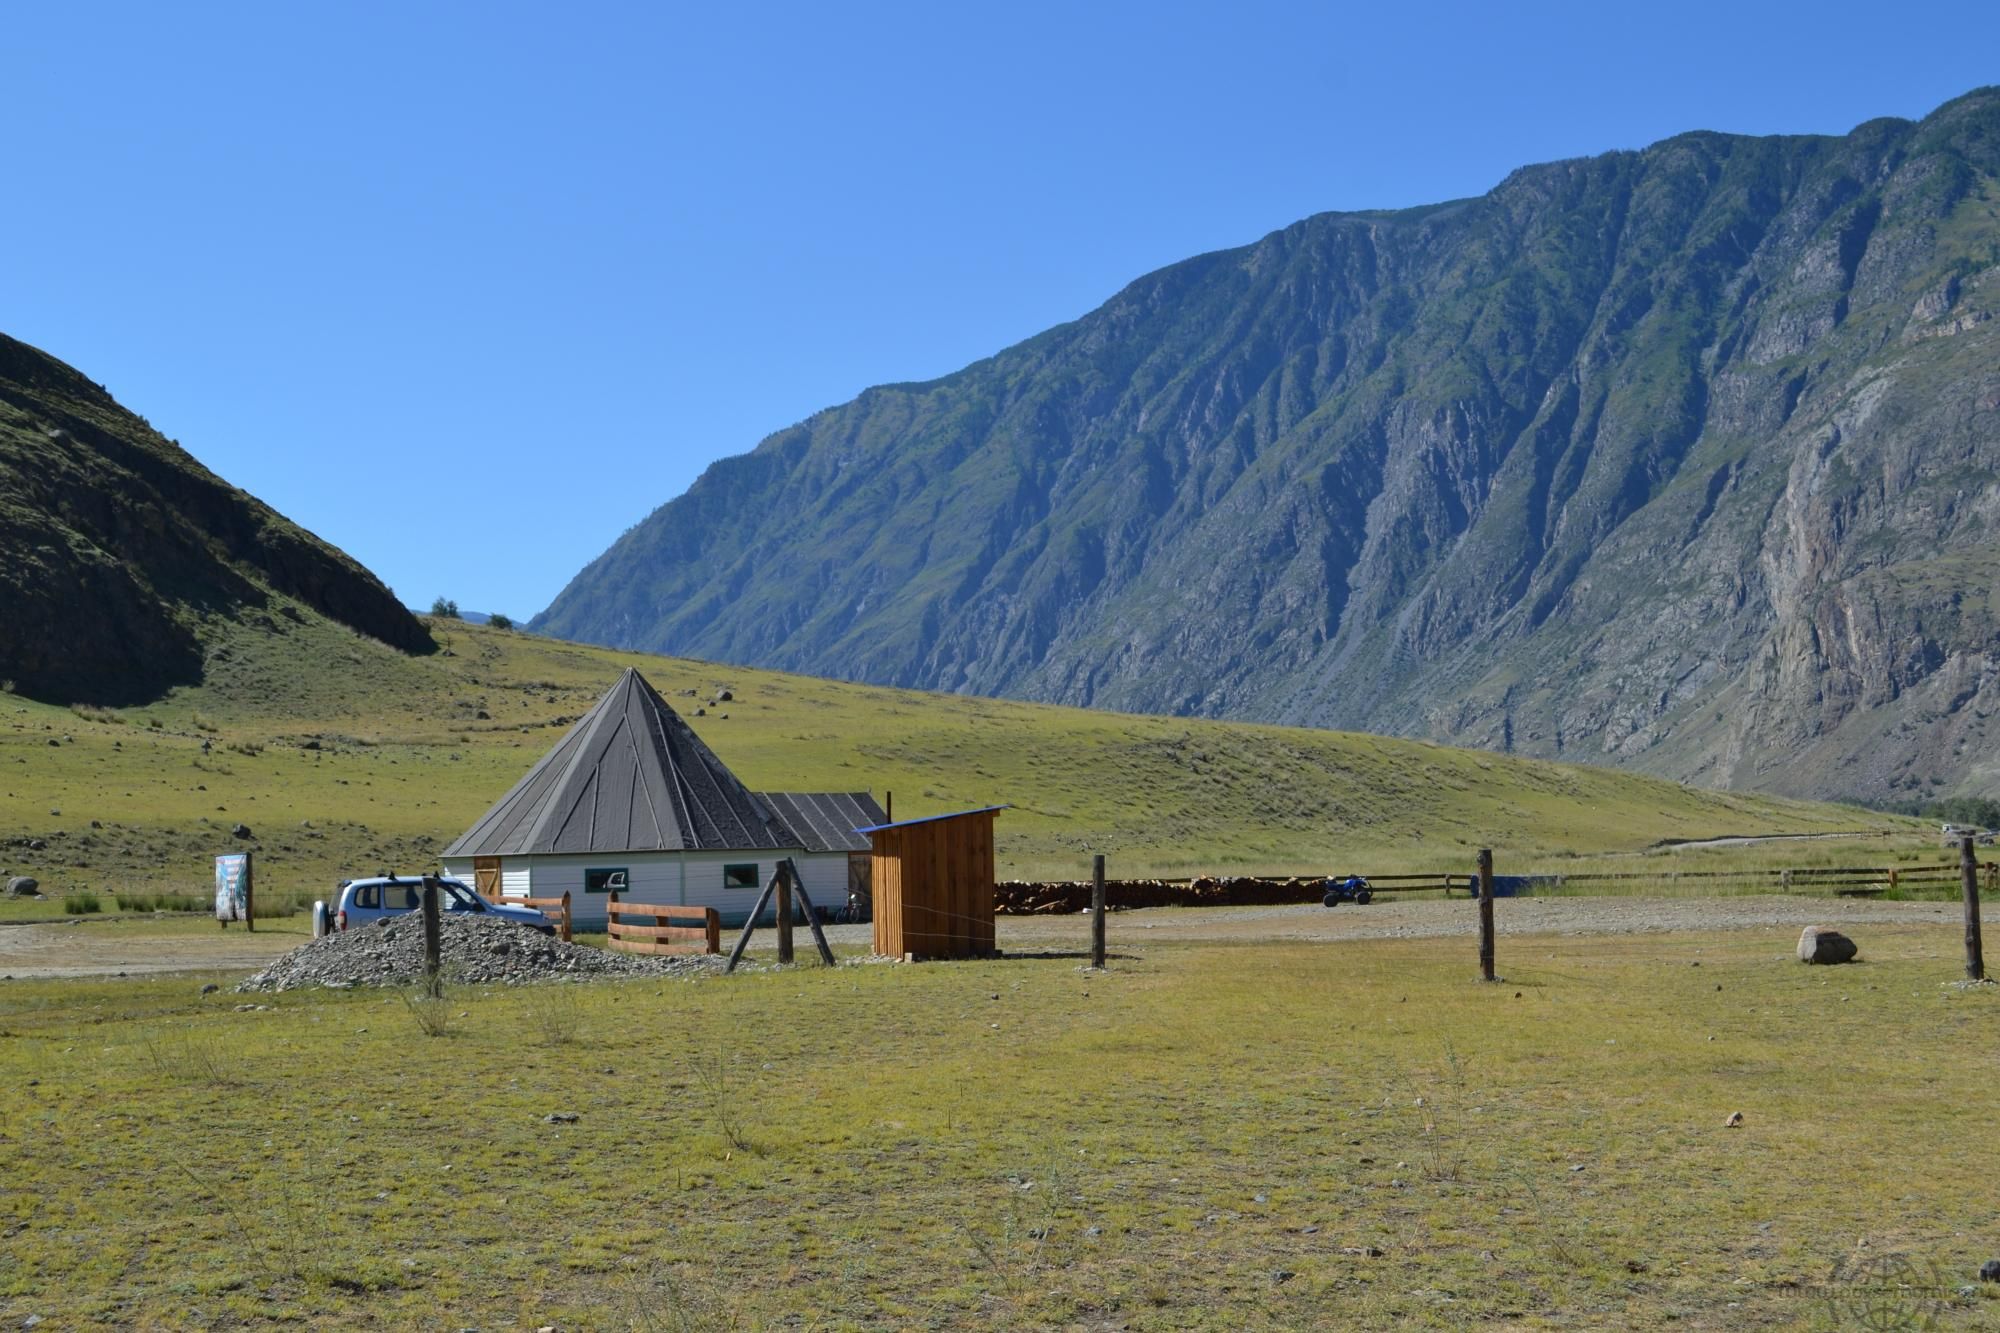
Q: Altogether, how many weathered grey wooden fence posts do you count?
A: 5